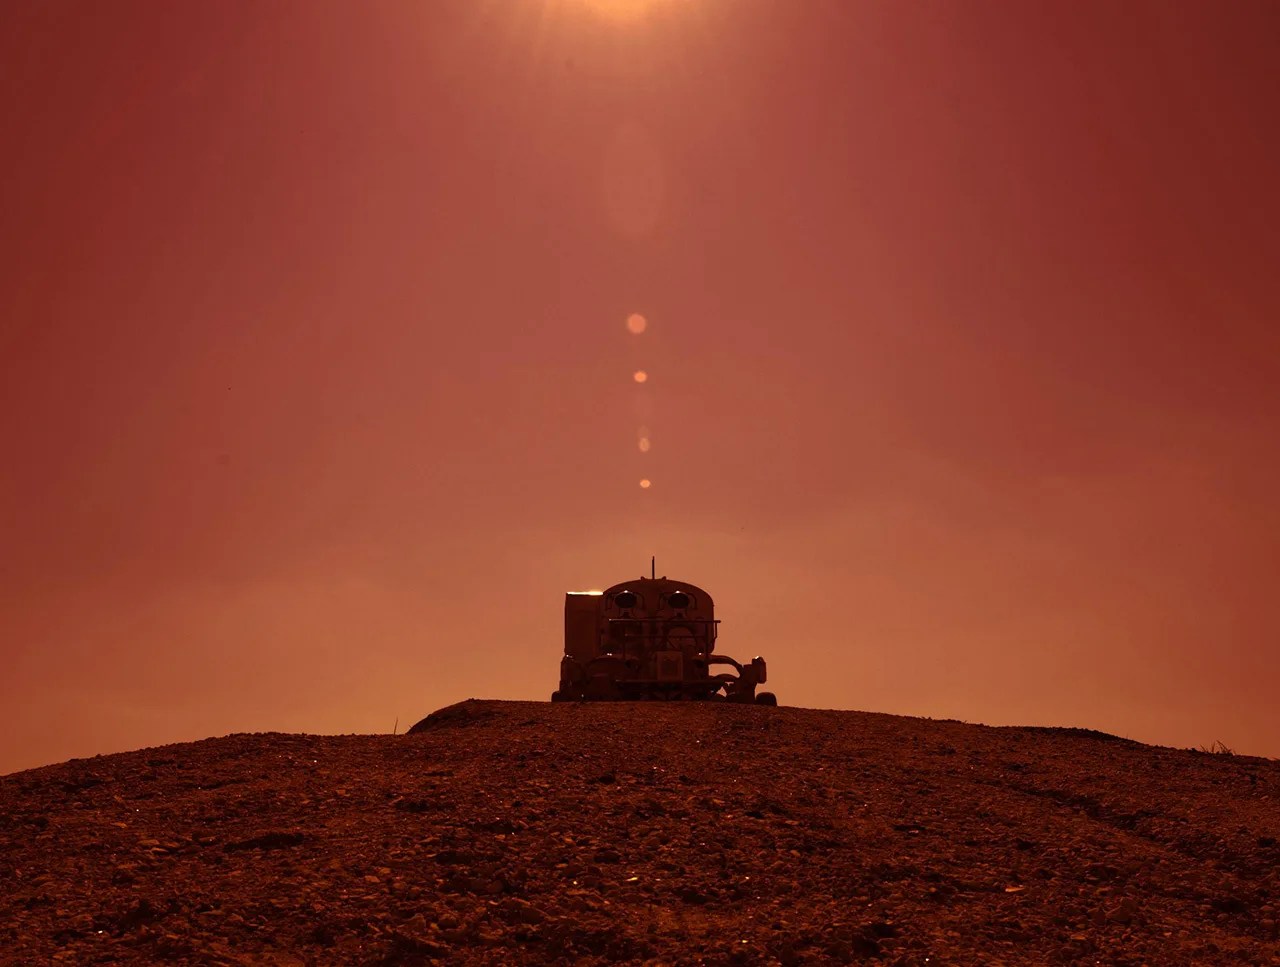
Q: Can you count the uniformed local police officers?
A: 0